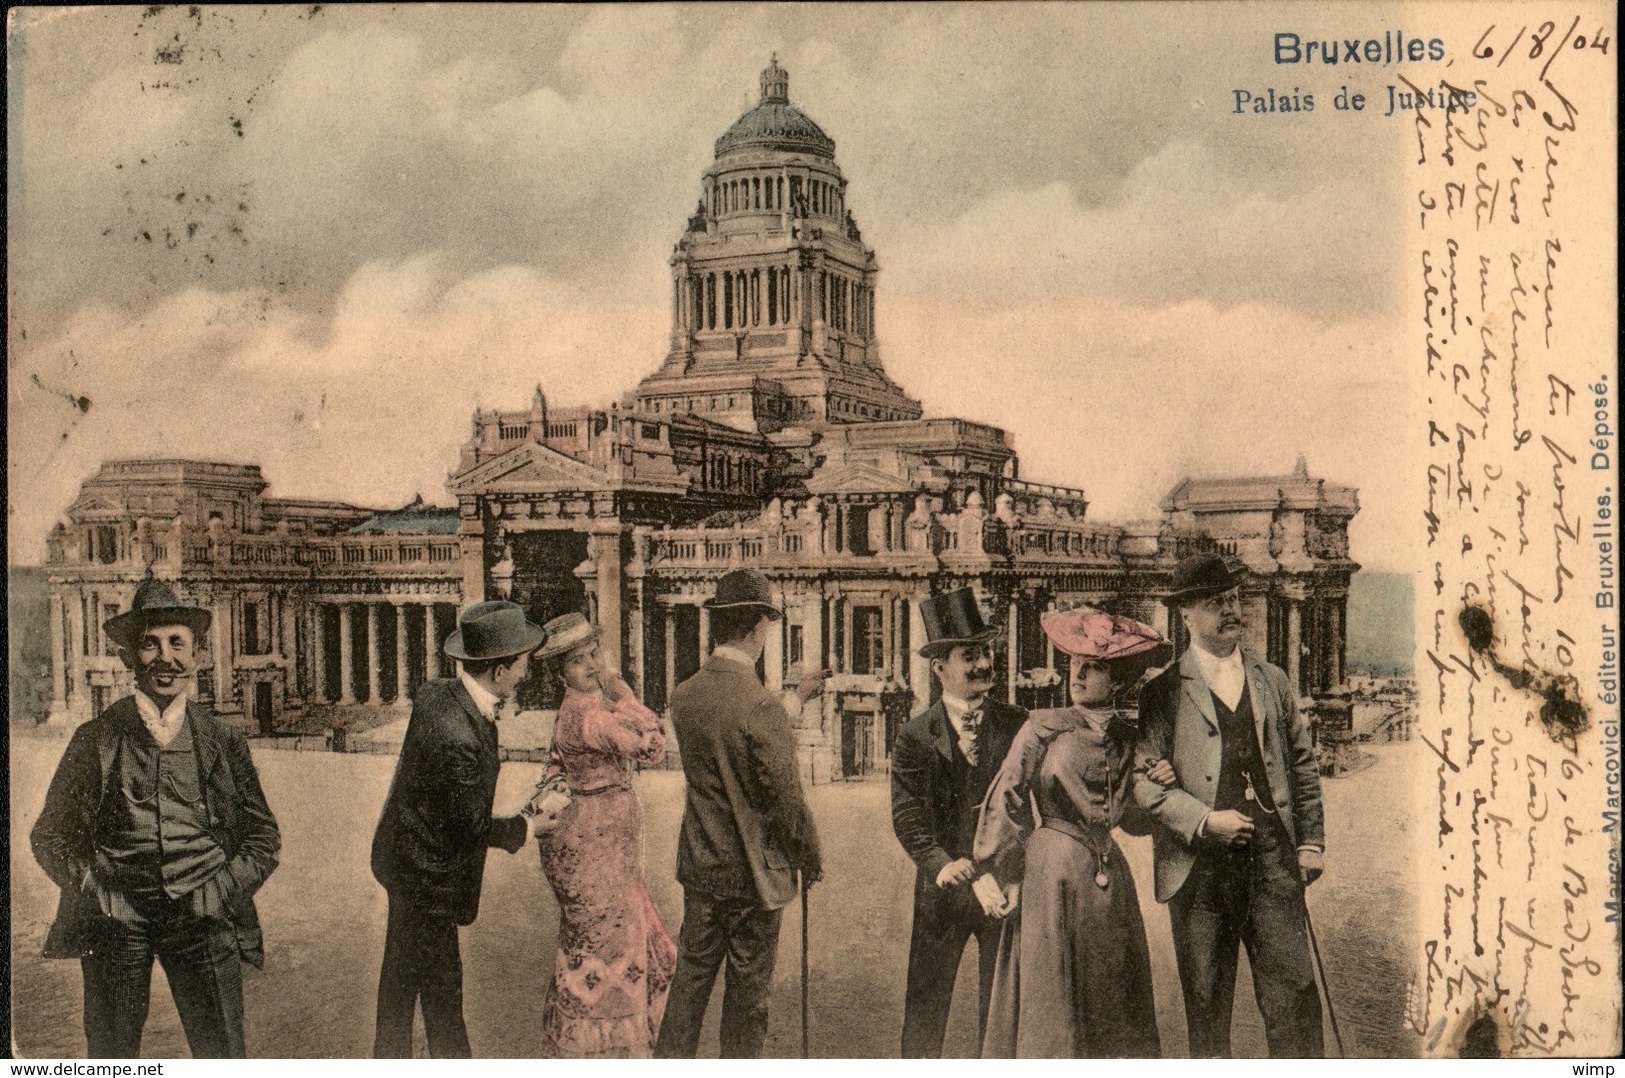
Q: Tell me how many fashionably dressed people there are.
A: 7